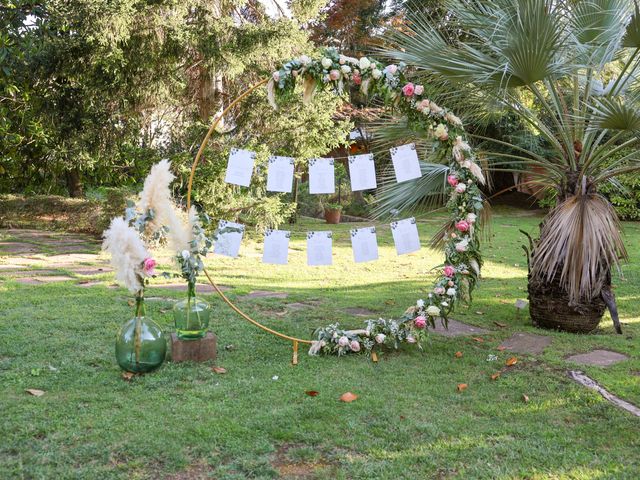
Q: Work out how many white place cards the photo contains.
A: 10